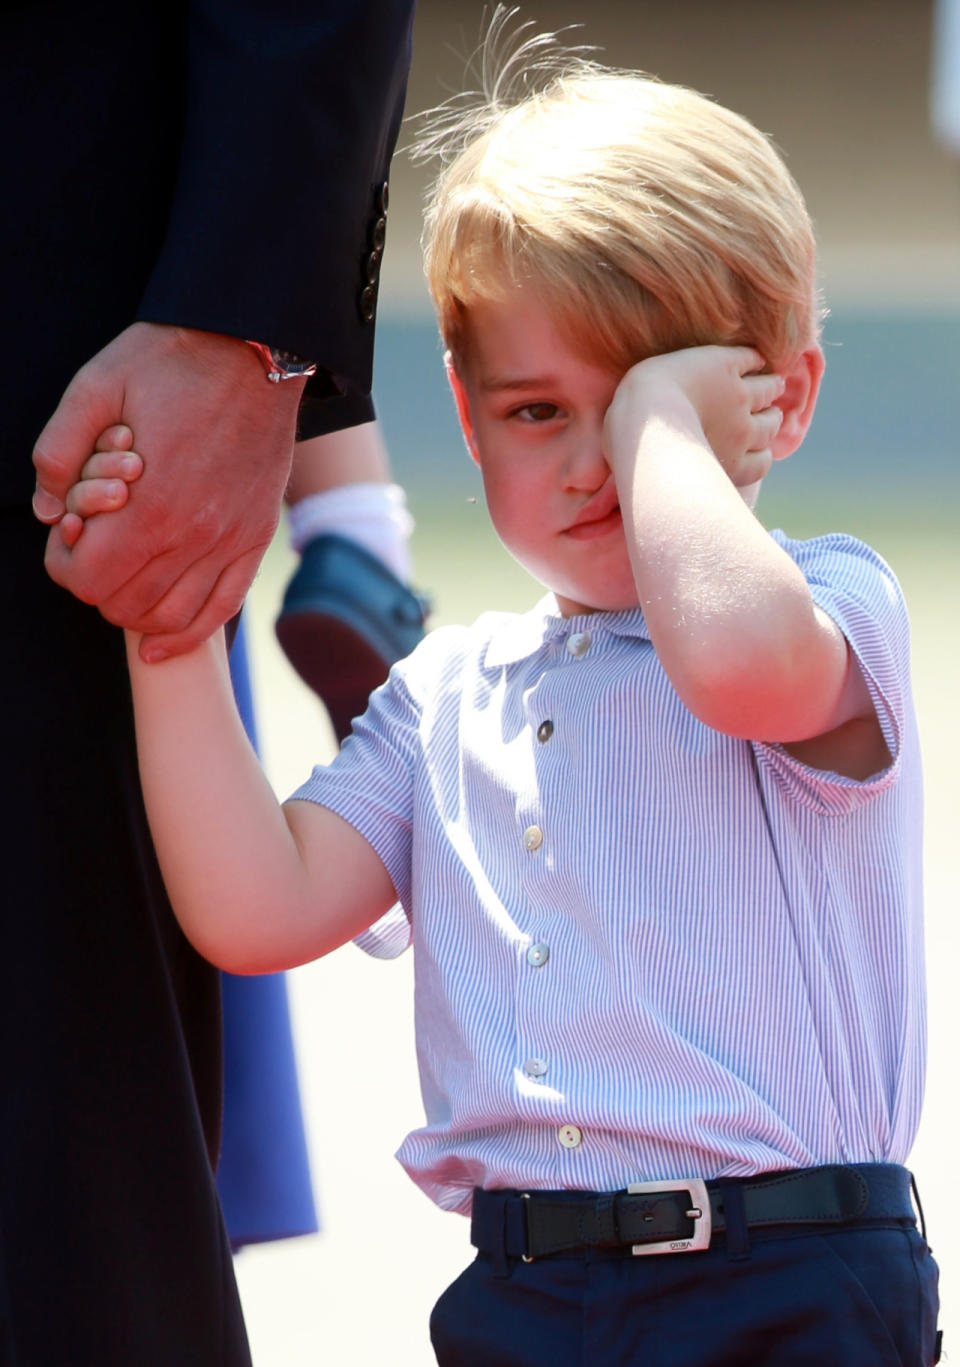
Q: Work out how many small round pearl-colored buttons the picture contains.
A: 6